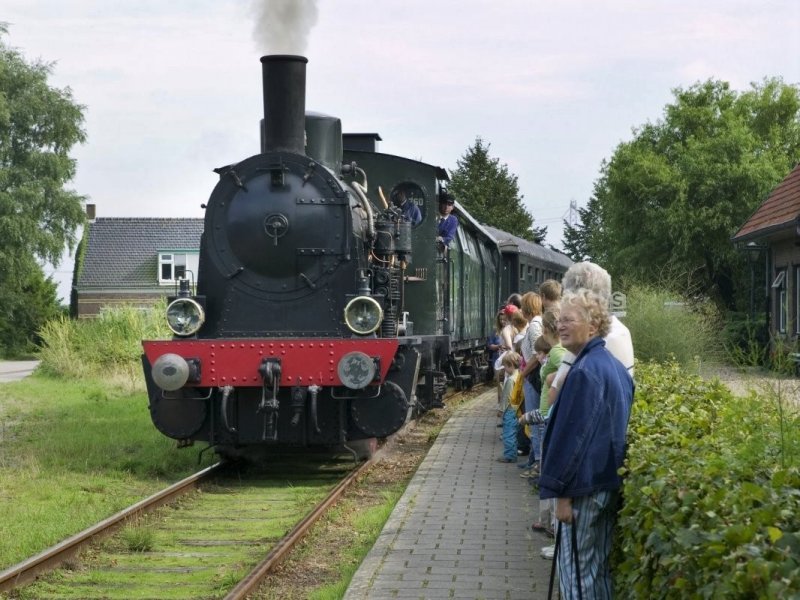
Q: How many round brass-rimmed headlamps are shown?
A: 2